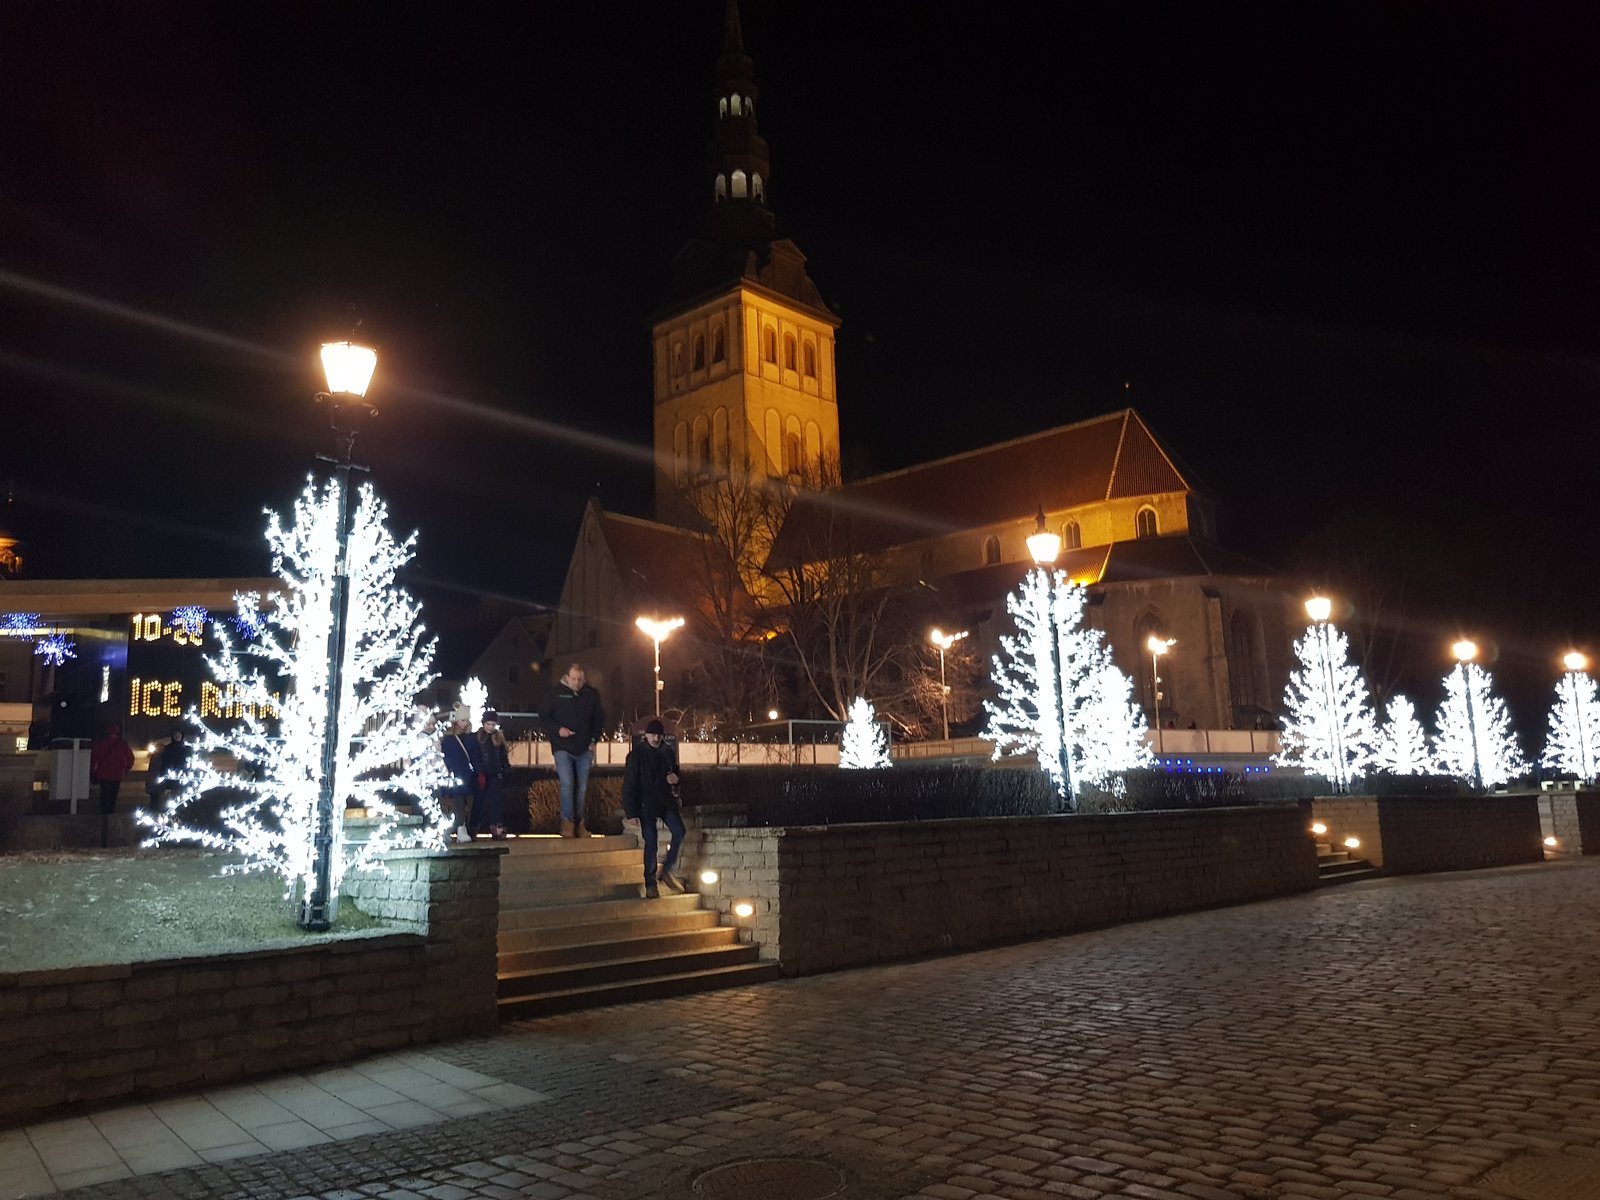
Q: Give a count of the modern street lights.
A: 3